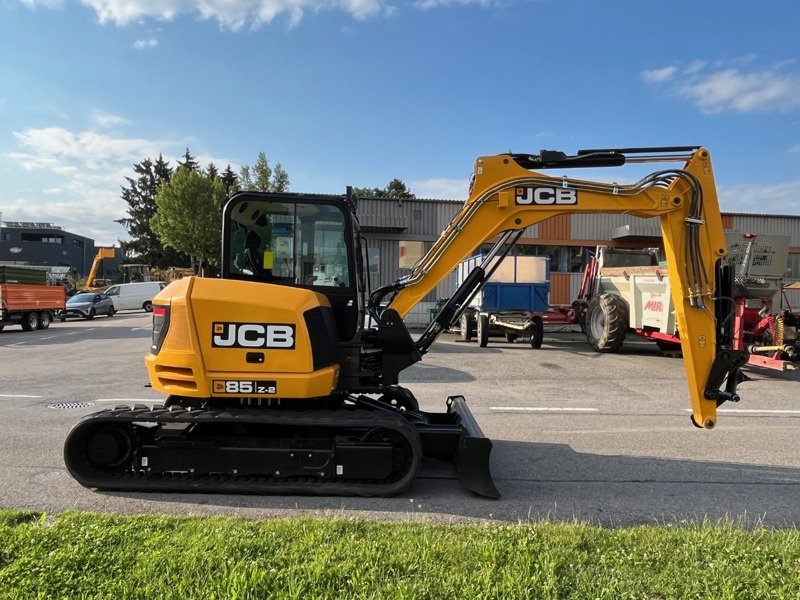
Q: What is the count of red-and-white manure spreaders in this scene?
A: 1